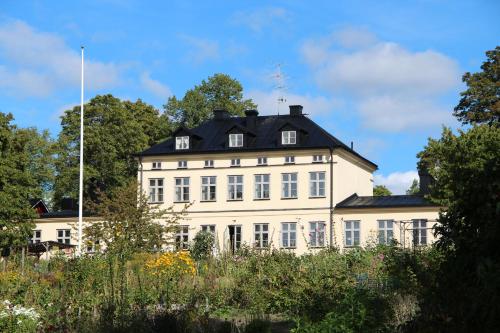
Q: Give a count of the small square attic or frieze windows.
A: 7